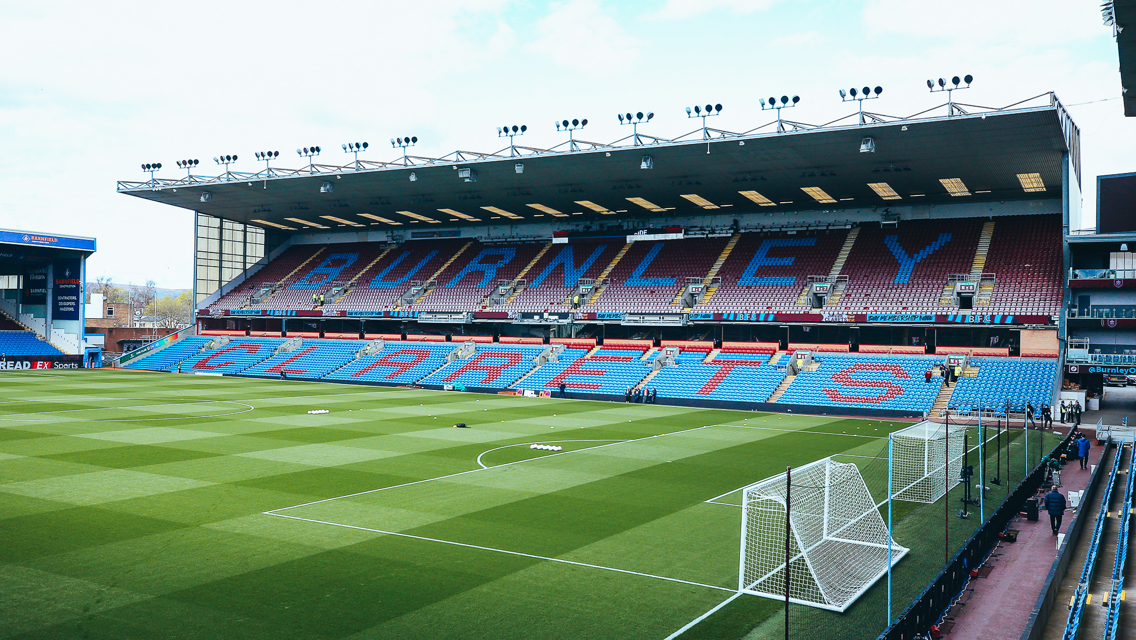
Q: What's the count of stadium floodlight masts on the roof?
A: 14